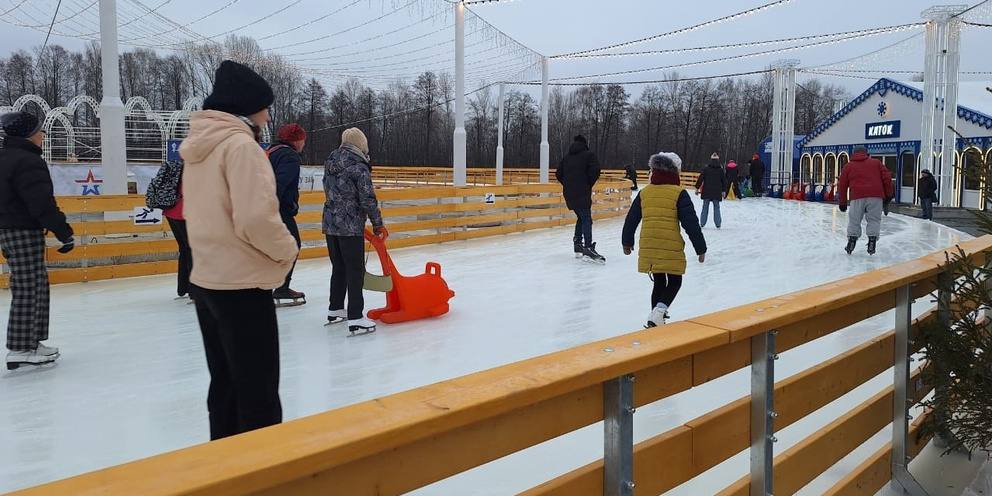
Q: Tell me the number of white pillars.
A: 6